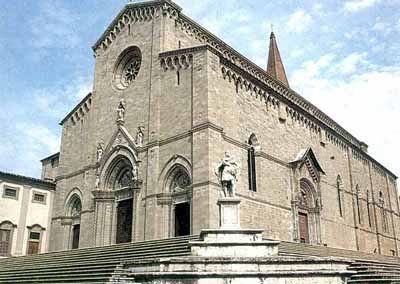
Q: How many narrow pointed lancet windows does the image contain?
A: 5